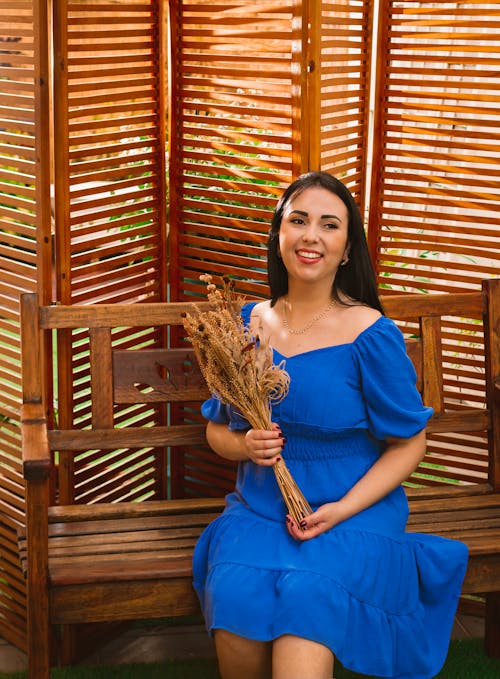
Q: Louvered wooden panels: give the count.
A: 5